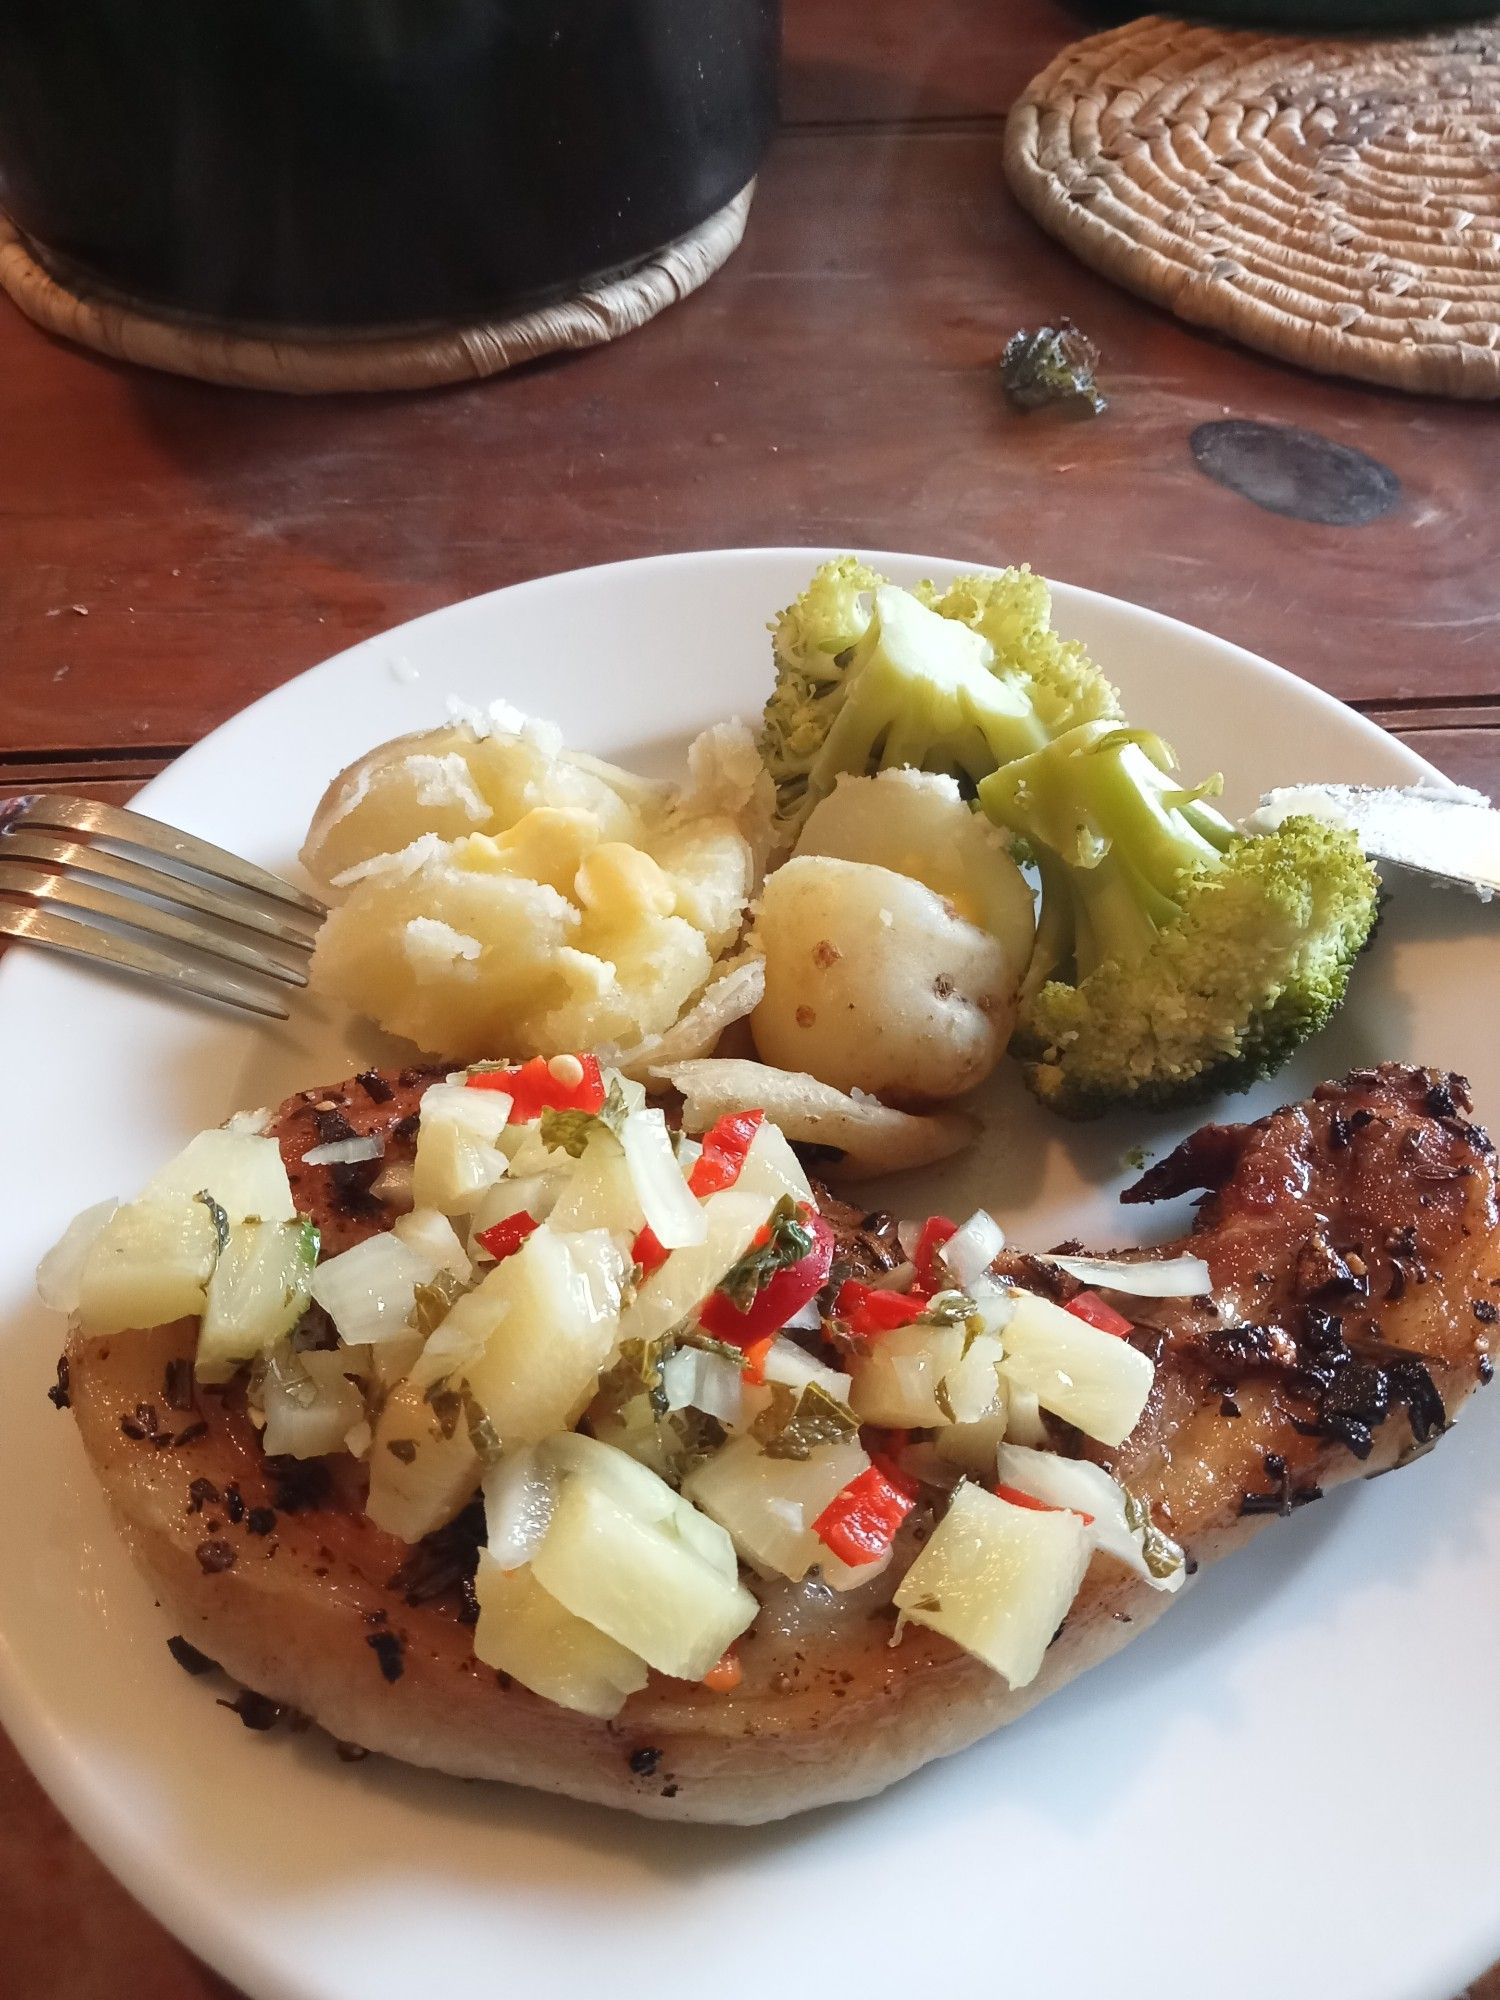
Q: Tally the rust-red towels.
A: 0